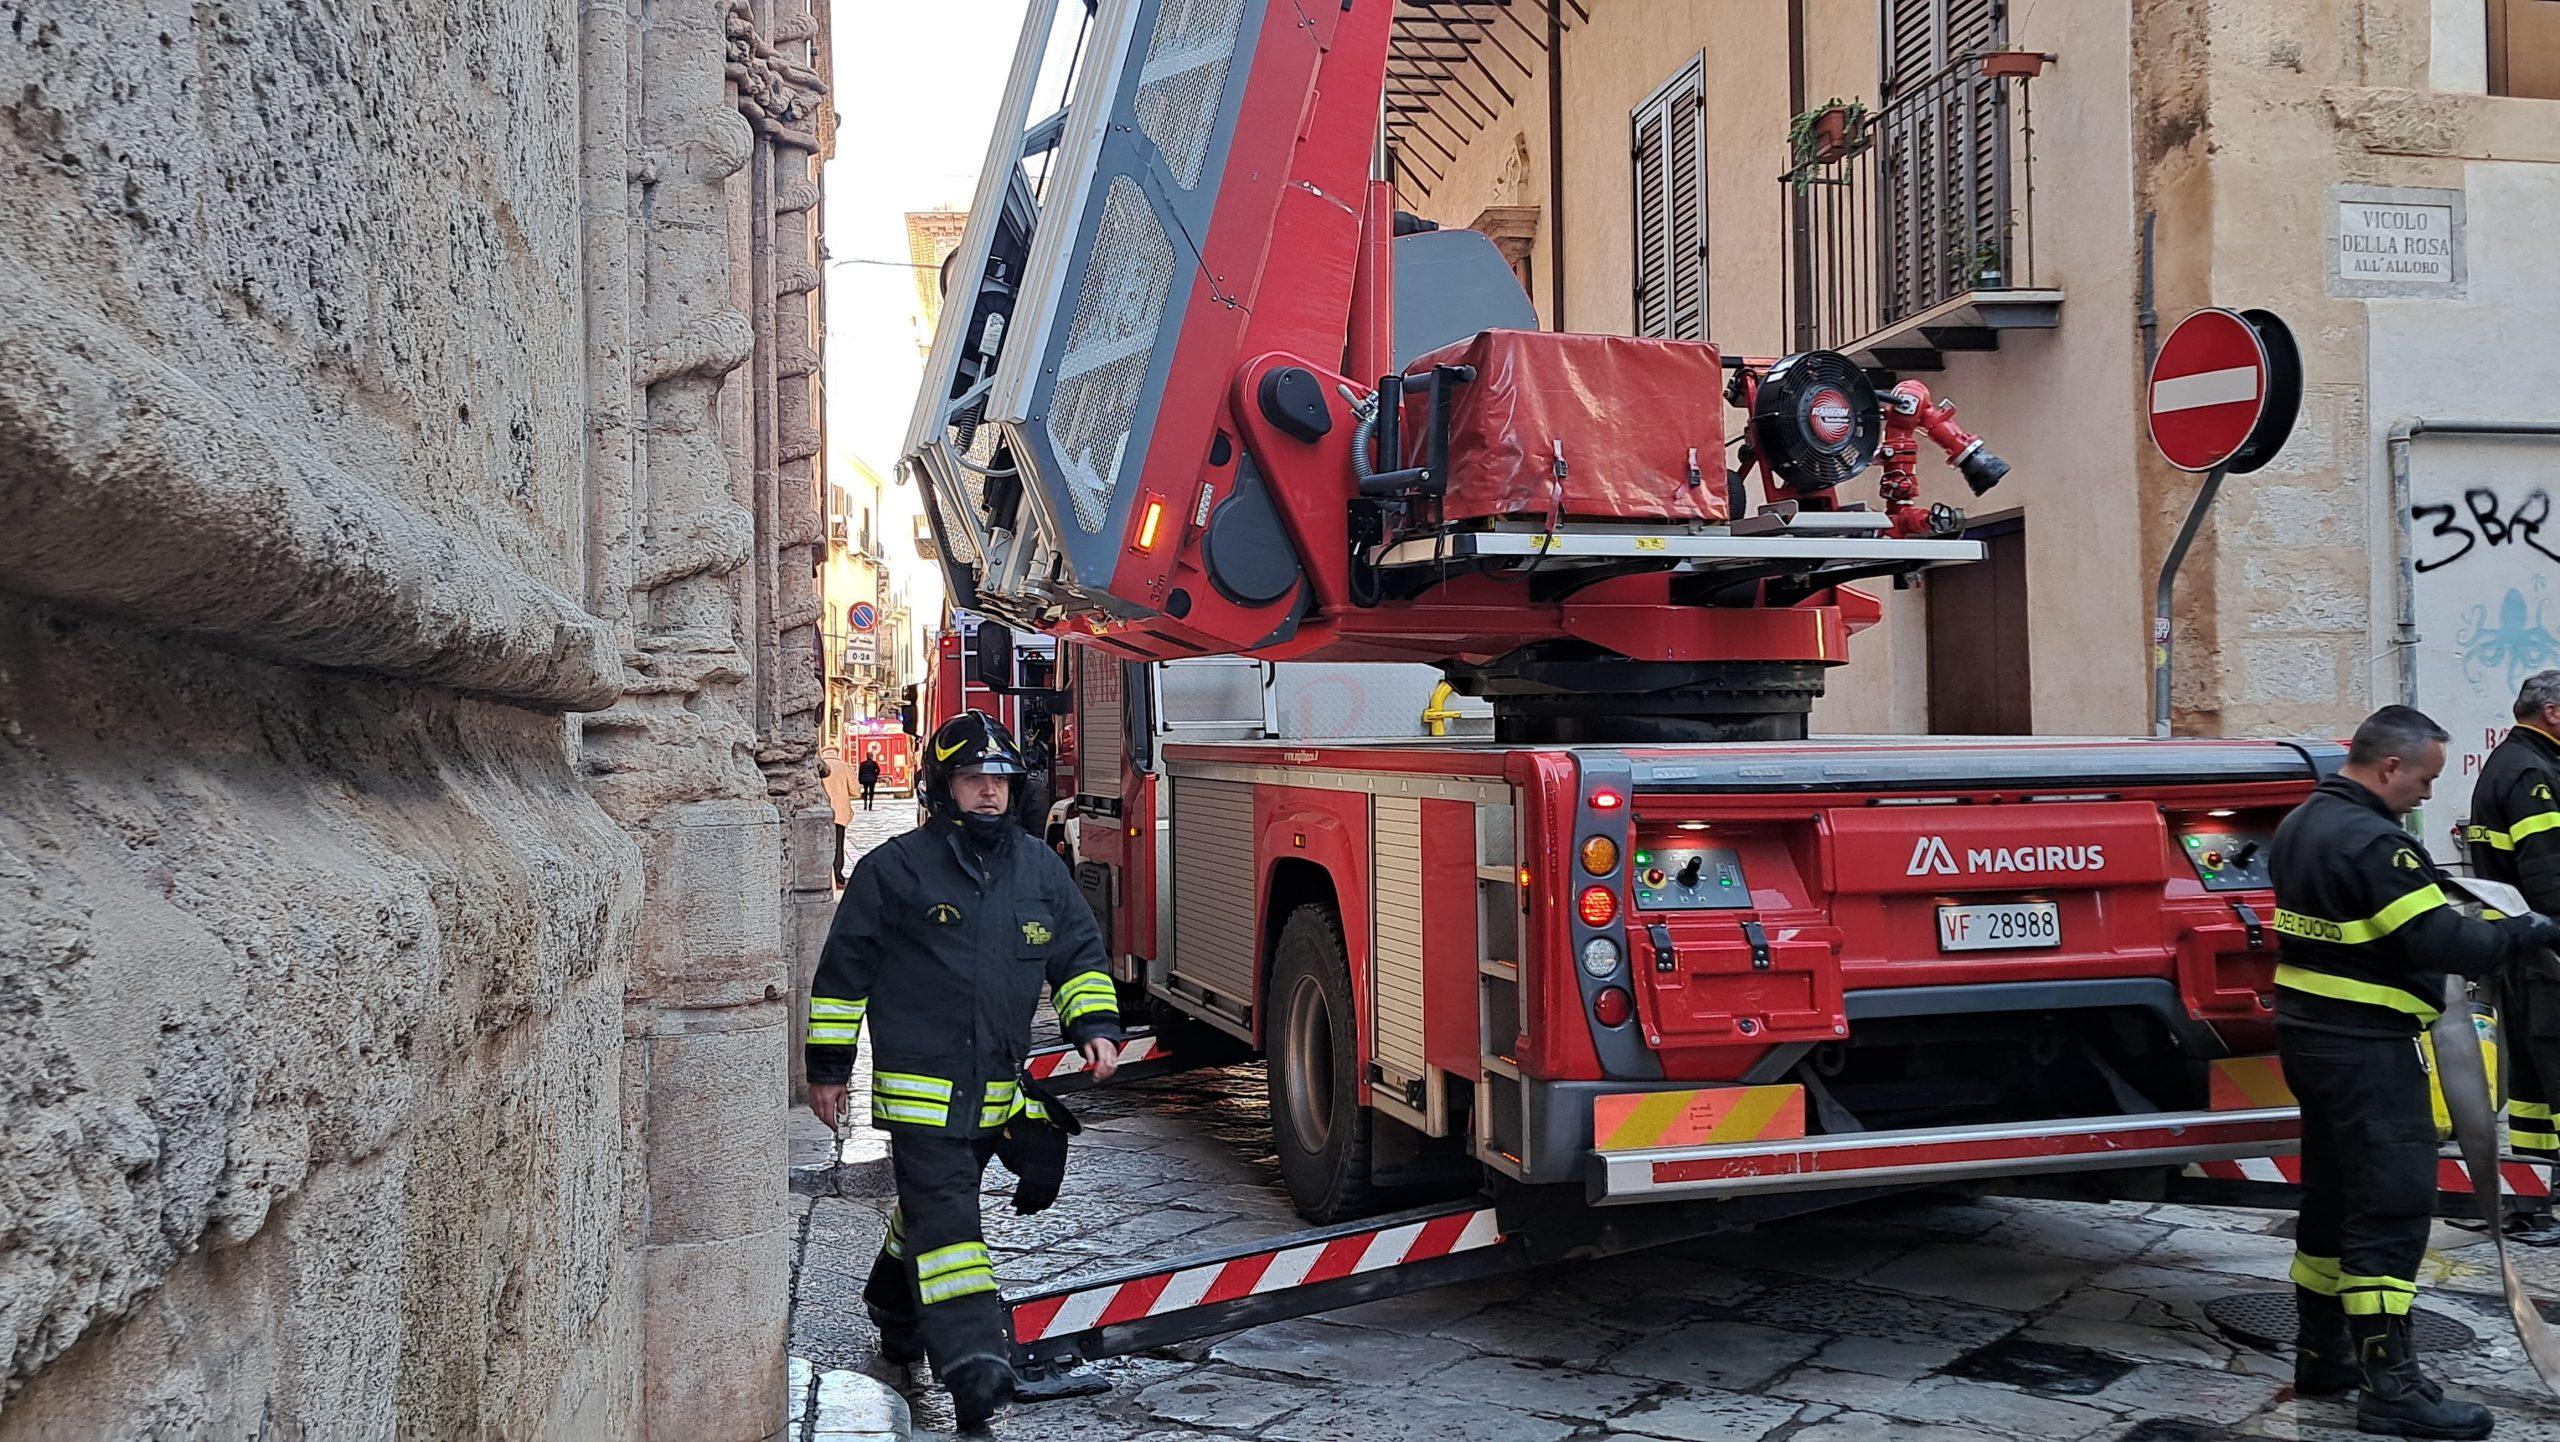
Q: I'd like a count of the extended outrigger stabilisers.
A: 3